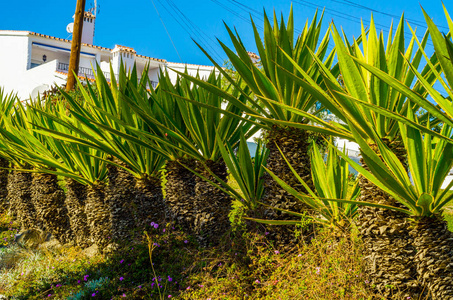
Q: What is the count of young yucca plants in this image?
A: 2